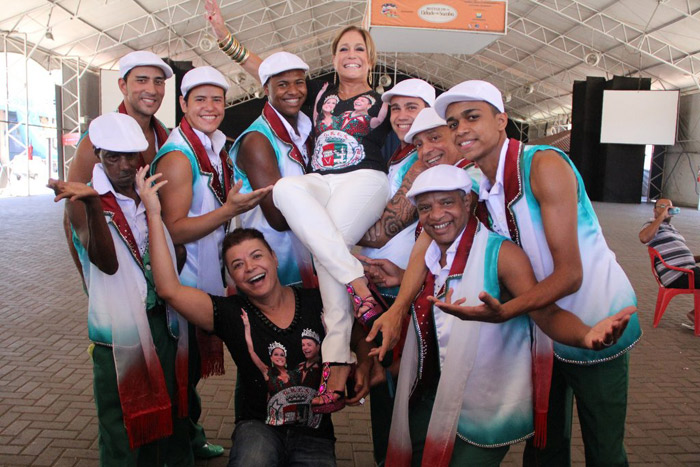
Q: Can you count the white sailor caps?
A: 8